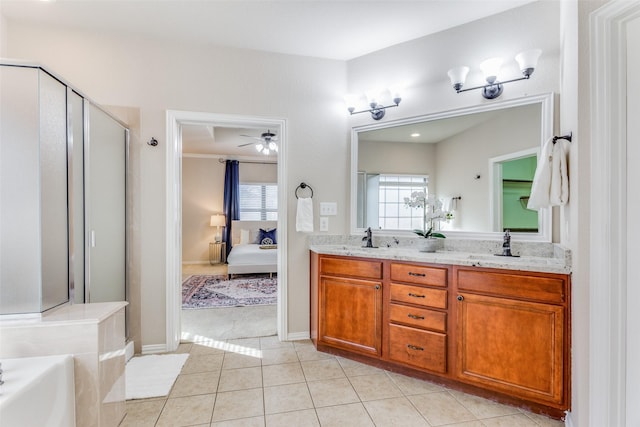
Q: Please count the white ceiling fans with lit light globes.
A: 1